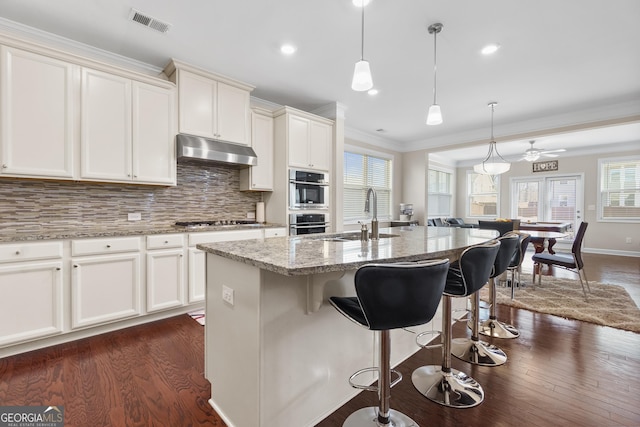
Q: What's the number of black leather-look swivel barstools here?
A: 4